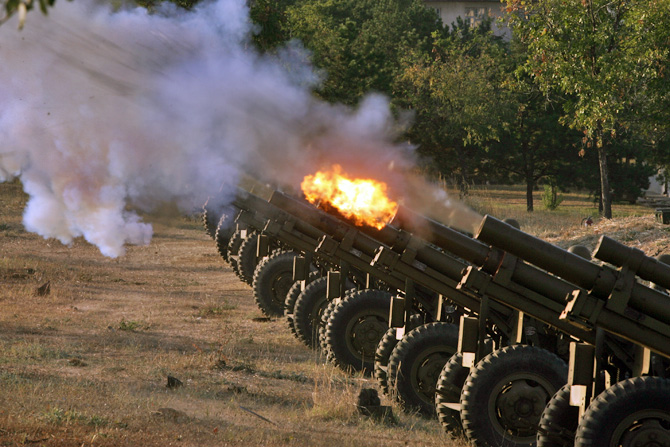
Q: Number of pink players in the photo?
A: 0